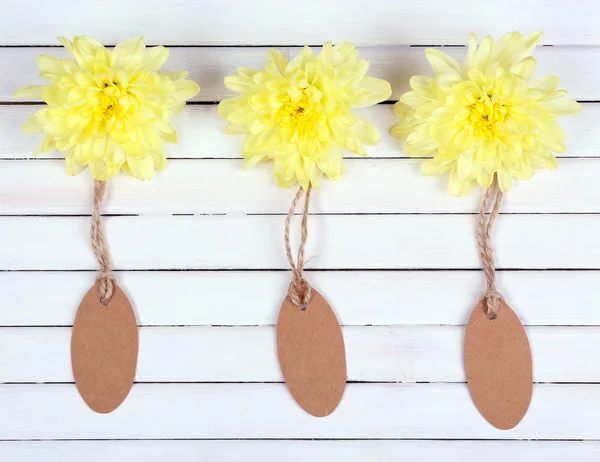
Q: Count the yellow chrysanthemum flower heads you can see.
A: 3